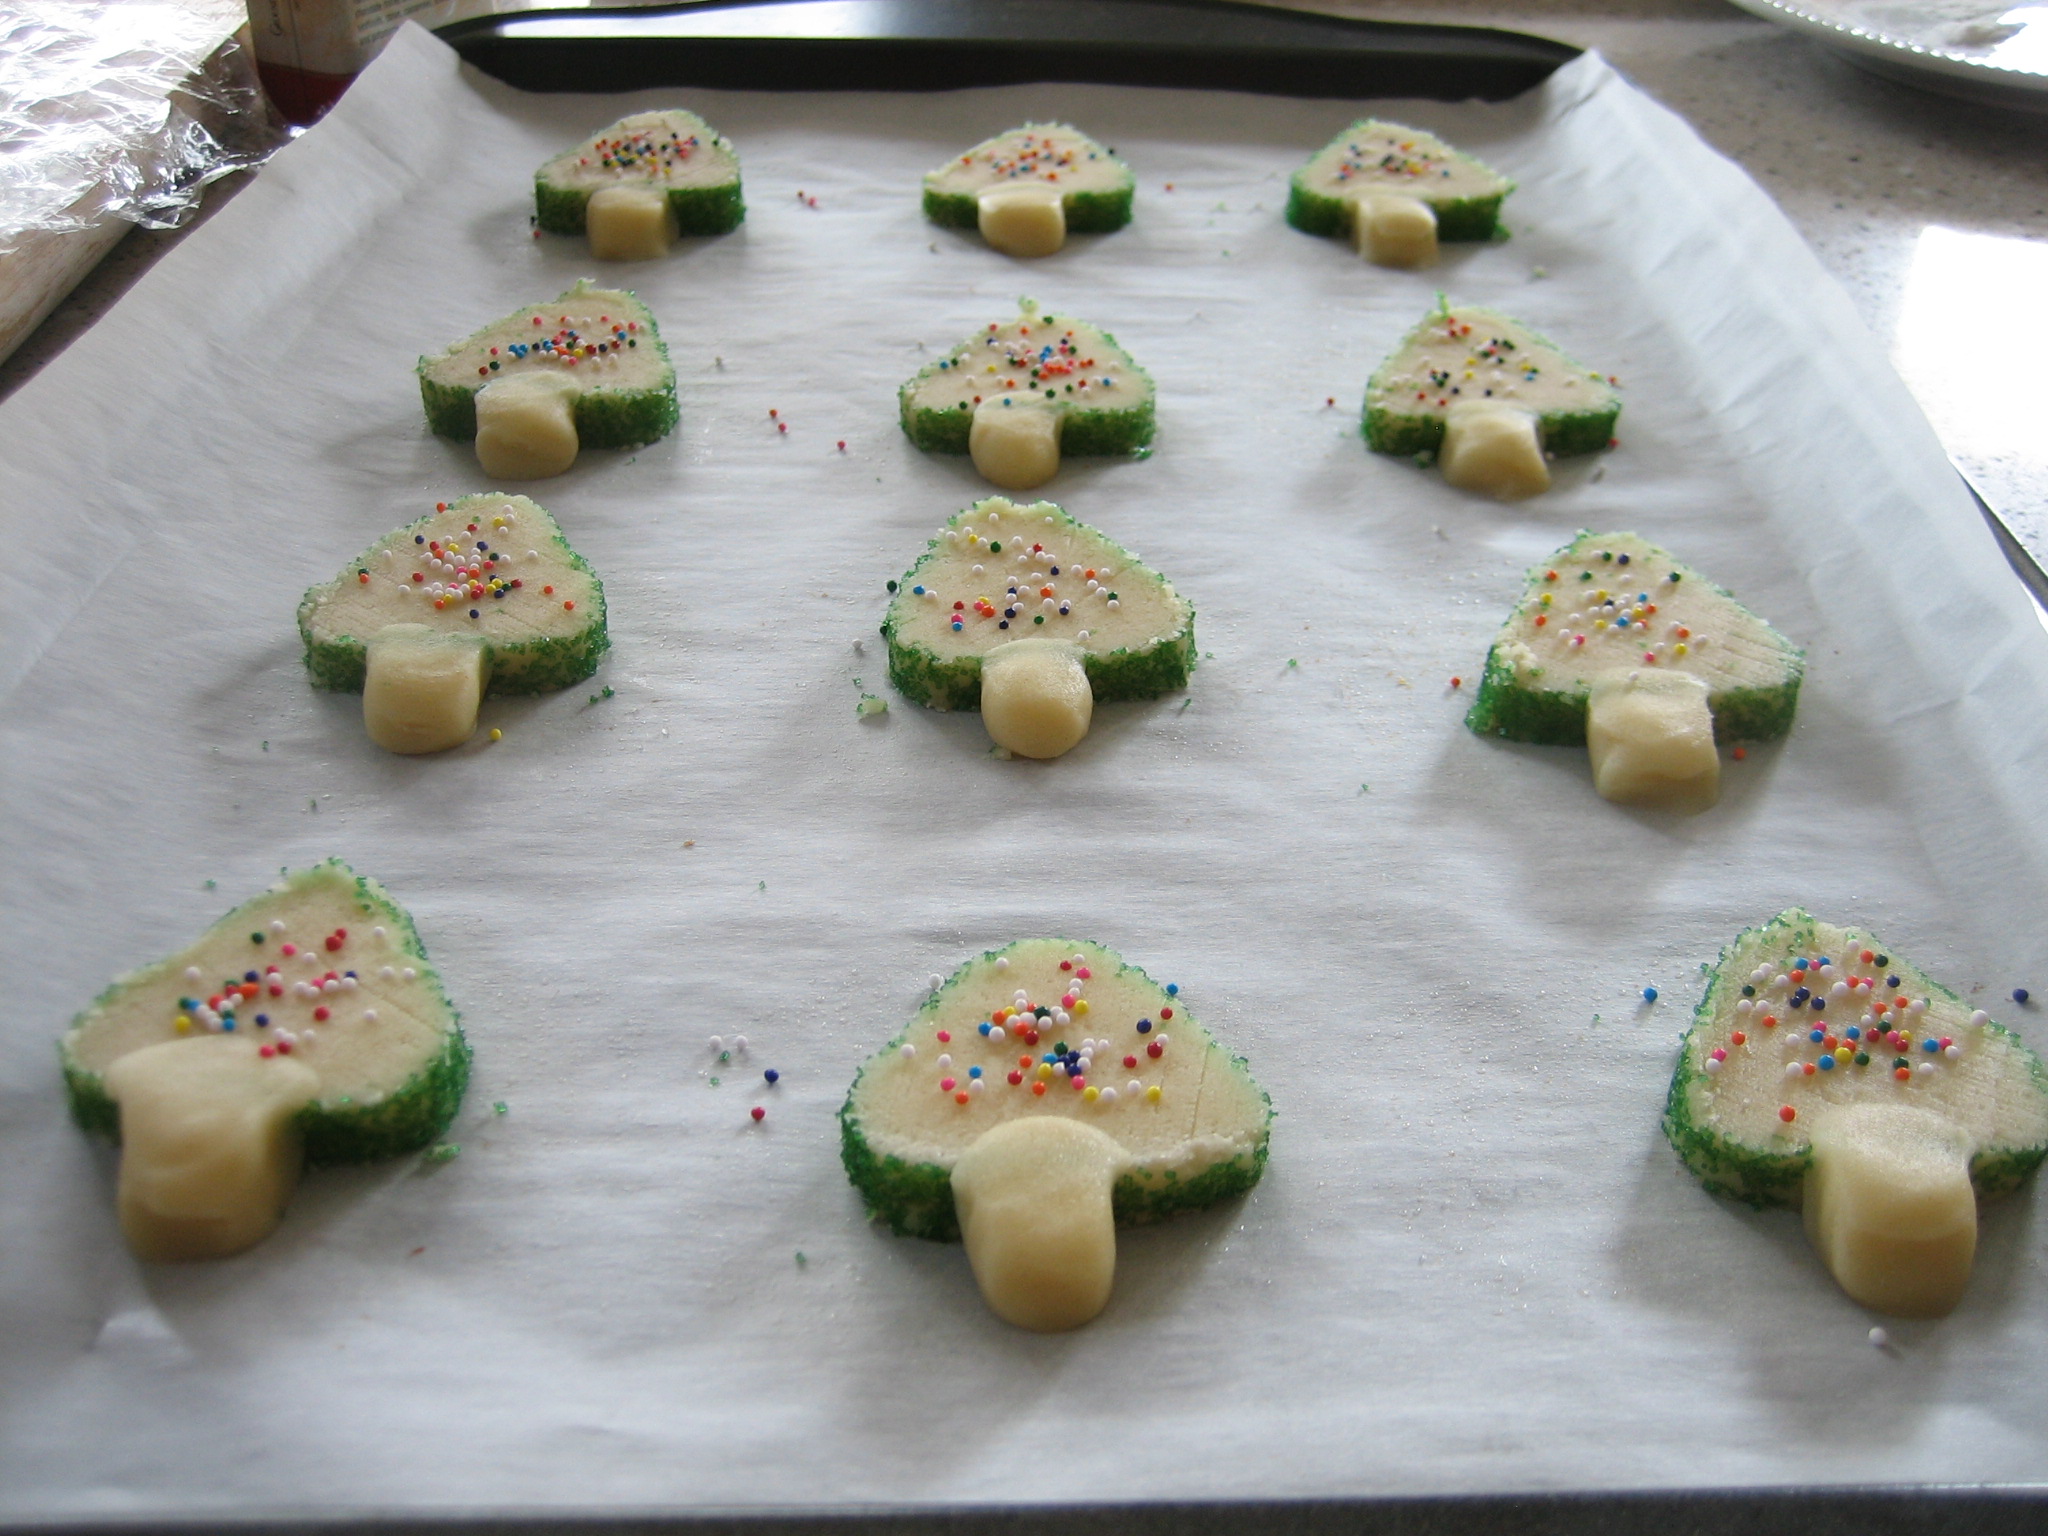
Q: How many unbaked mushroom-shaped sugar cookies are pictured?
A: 12